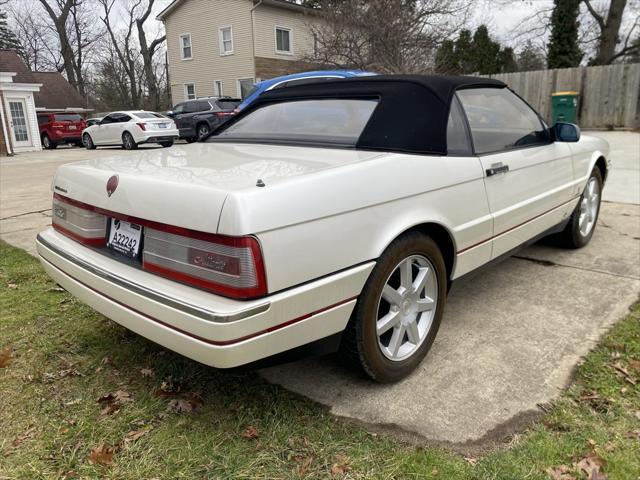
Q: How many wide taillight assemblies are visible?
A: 2